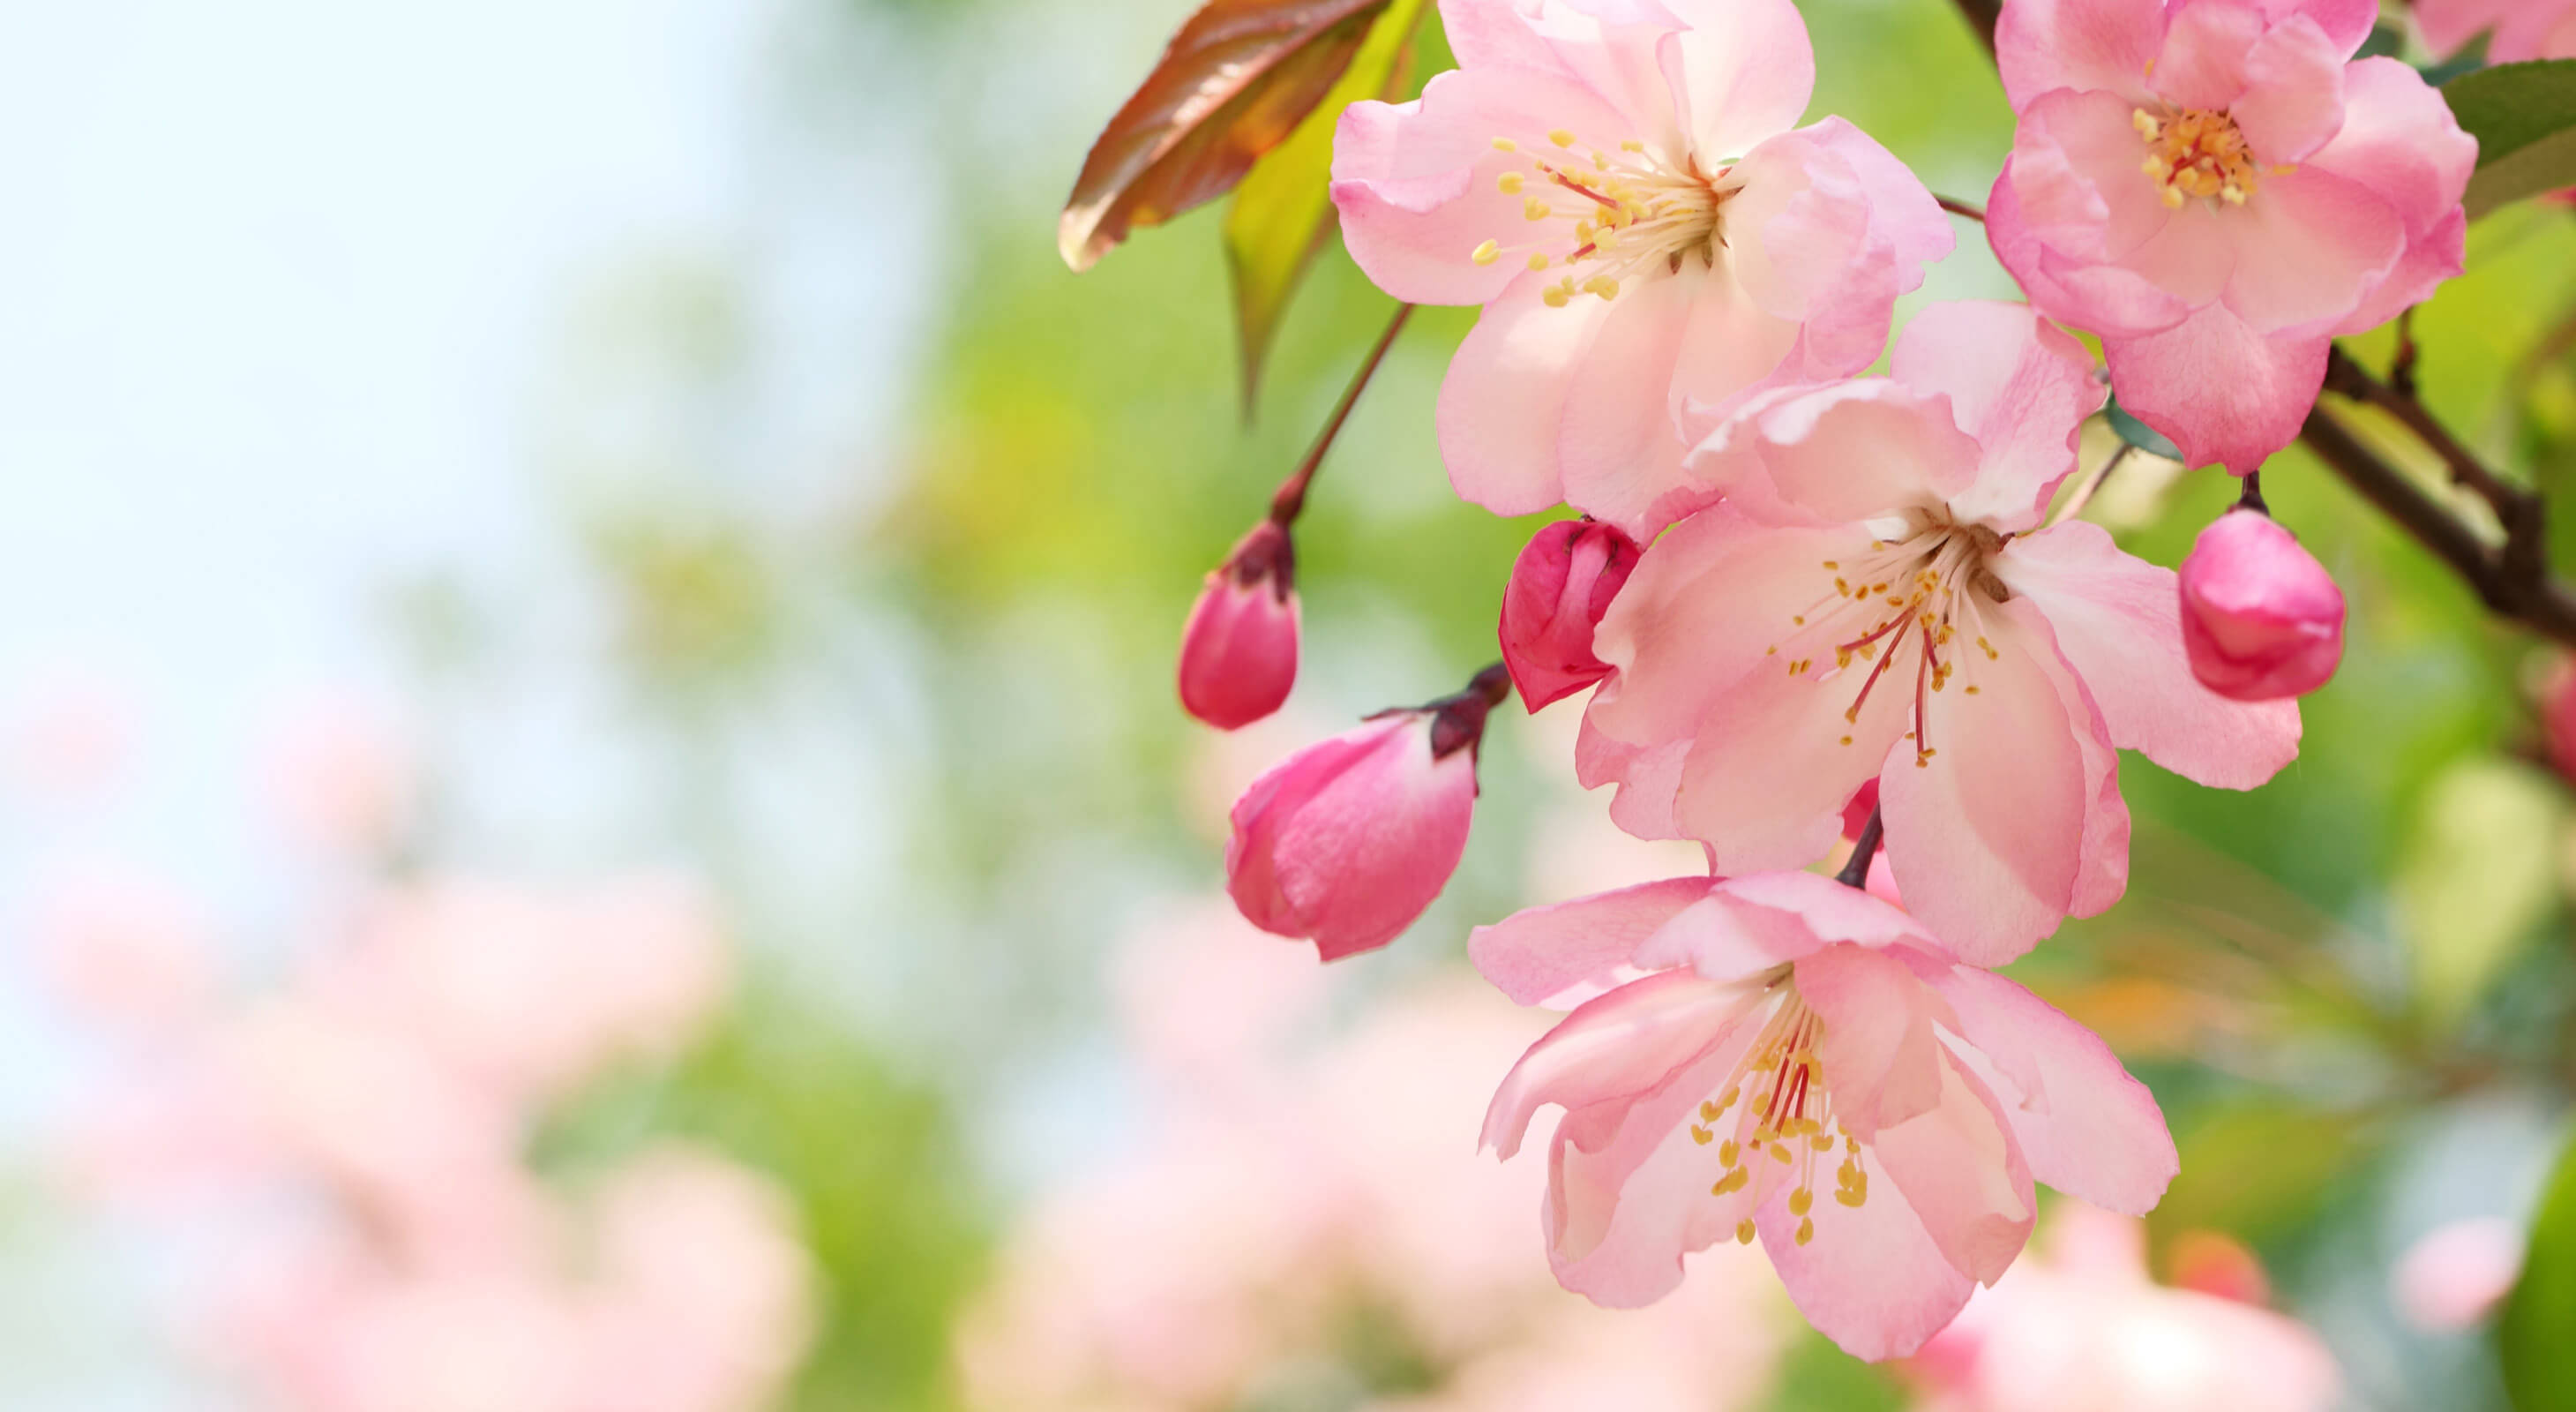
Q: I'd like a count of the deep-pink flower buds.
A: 4